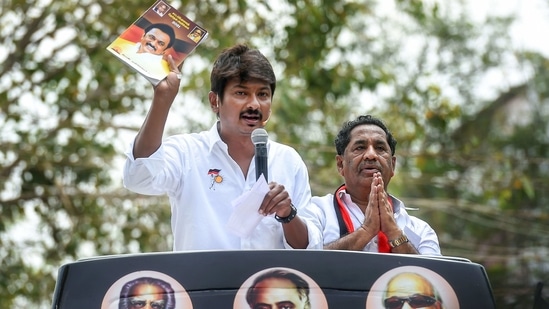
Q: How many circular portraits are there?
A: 3